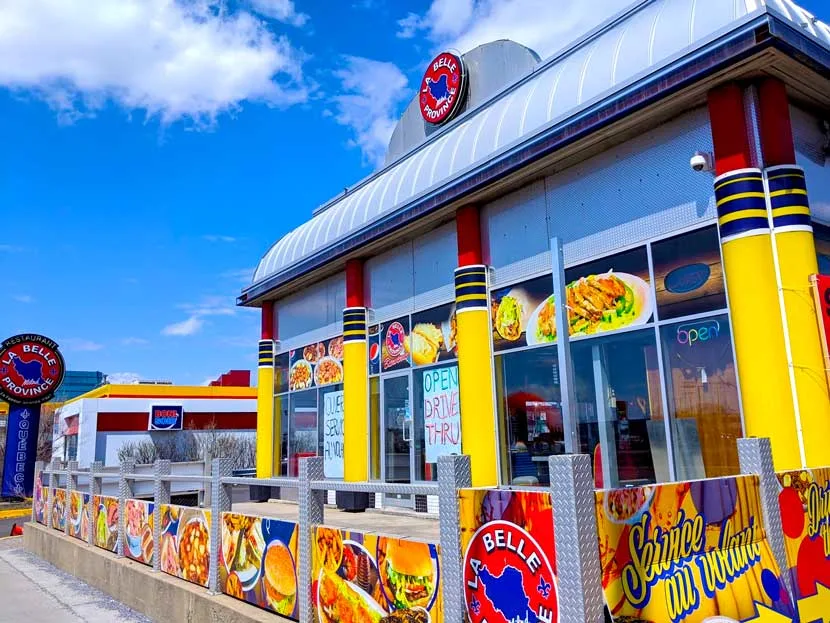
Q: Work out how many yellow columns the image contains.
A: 5